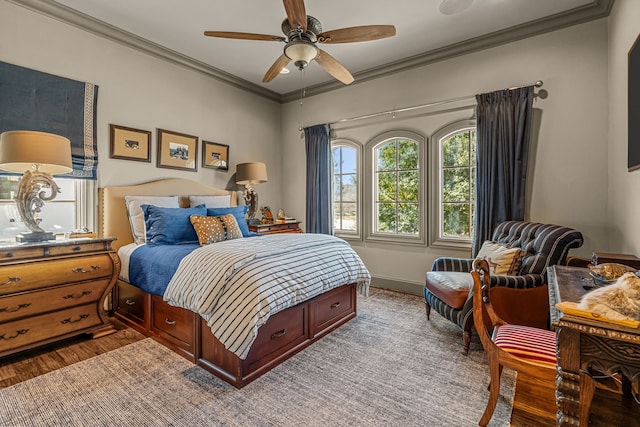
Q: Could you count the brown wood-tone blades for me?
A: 5